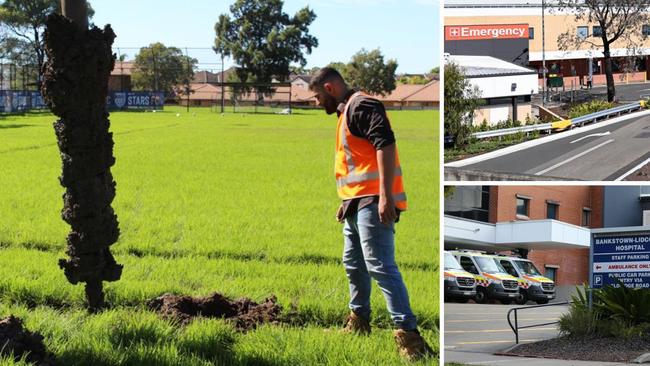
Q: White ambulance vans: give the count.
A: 3